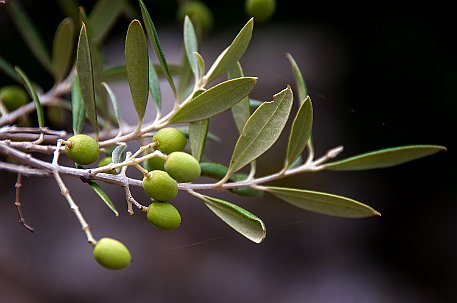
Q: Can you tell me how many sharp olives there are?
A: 6